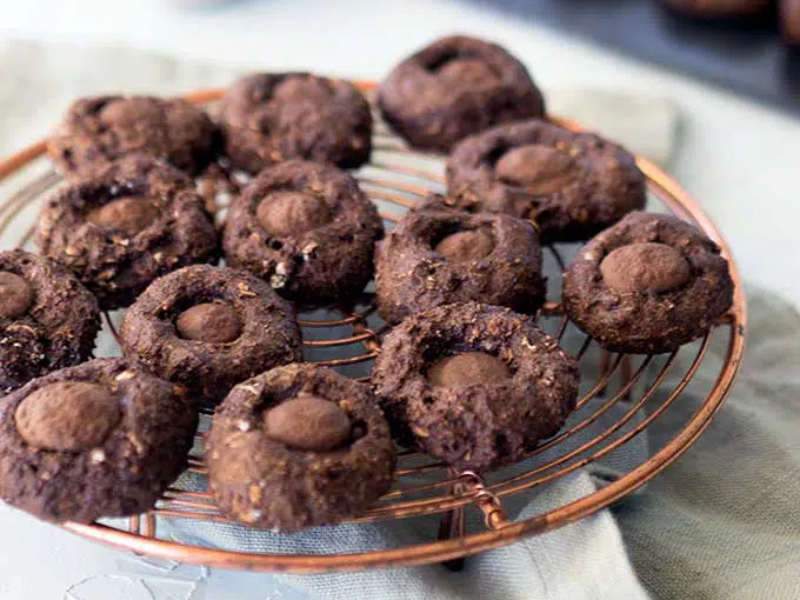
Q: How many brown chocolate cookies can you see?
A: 13